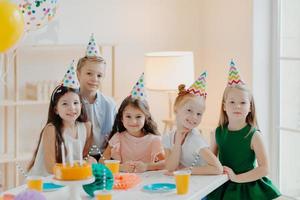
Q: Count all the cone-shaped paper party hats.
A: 5